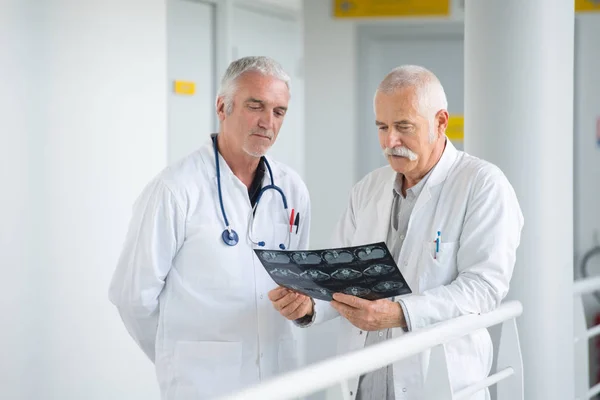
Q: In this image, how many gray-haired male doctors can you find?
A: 2